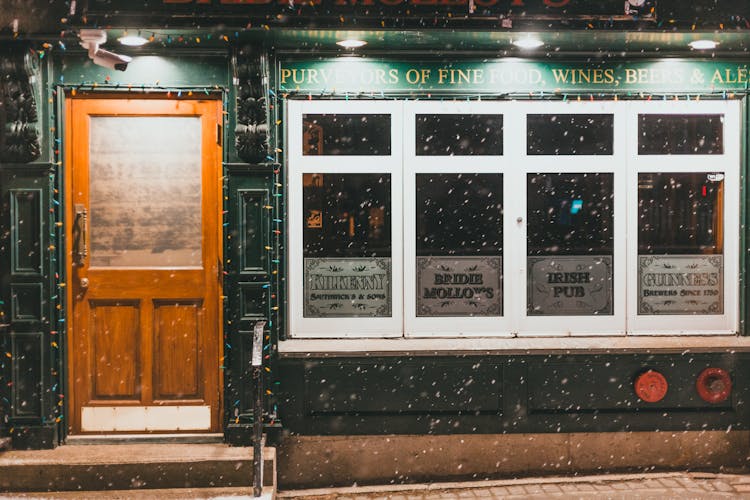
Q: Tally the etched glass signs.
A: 4